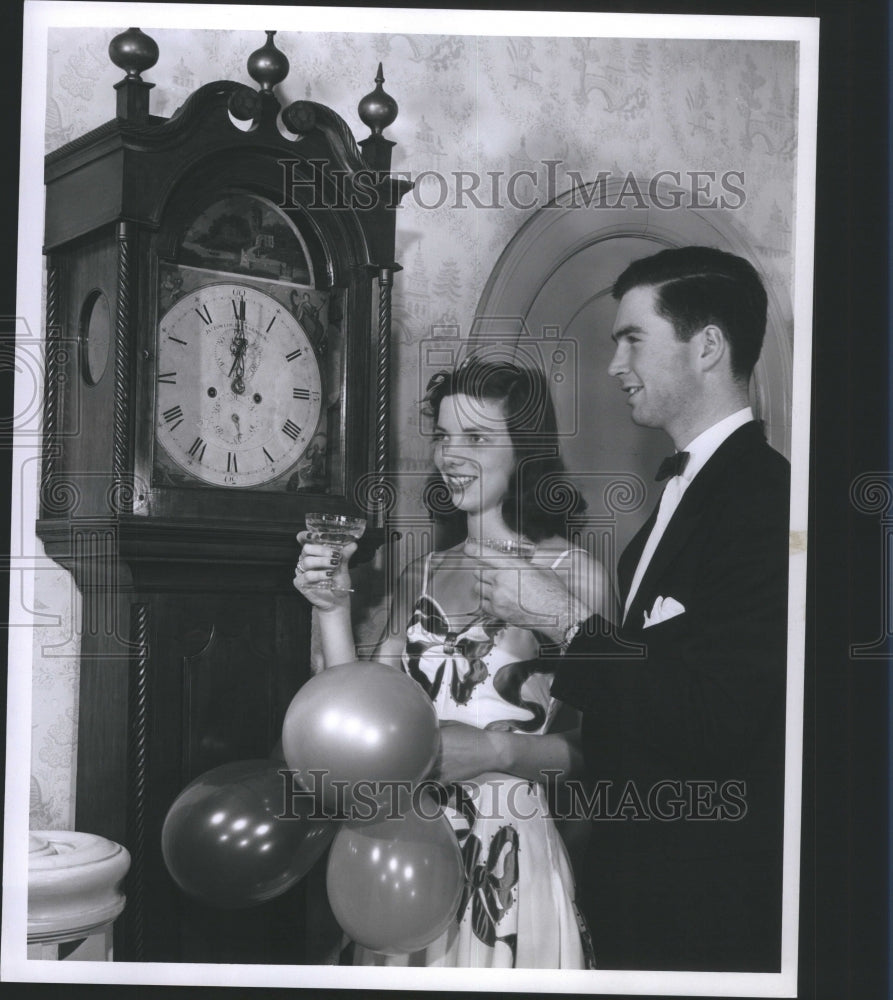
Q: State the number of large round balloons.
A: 3